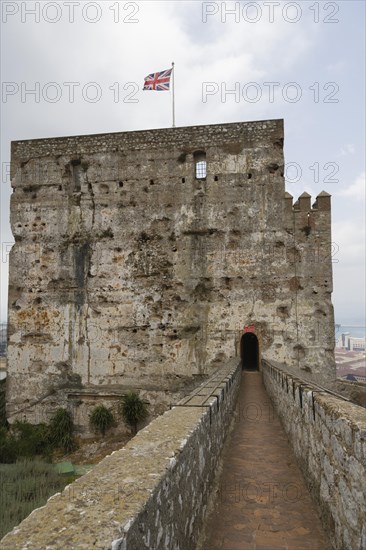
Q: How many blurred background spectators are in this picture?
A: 0